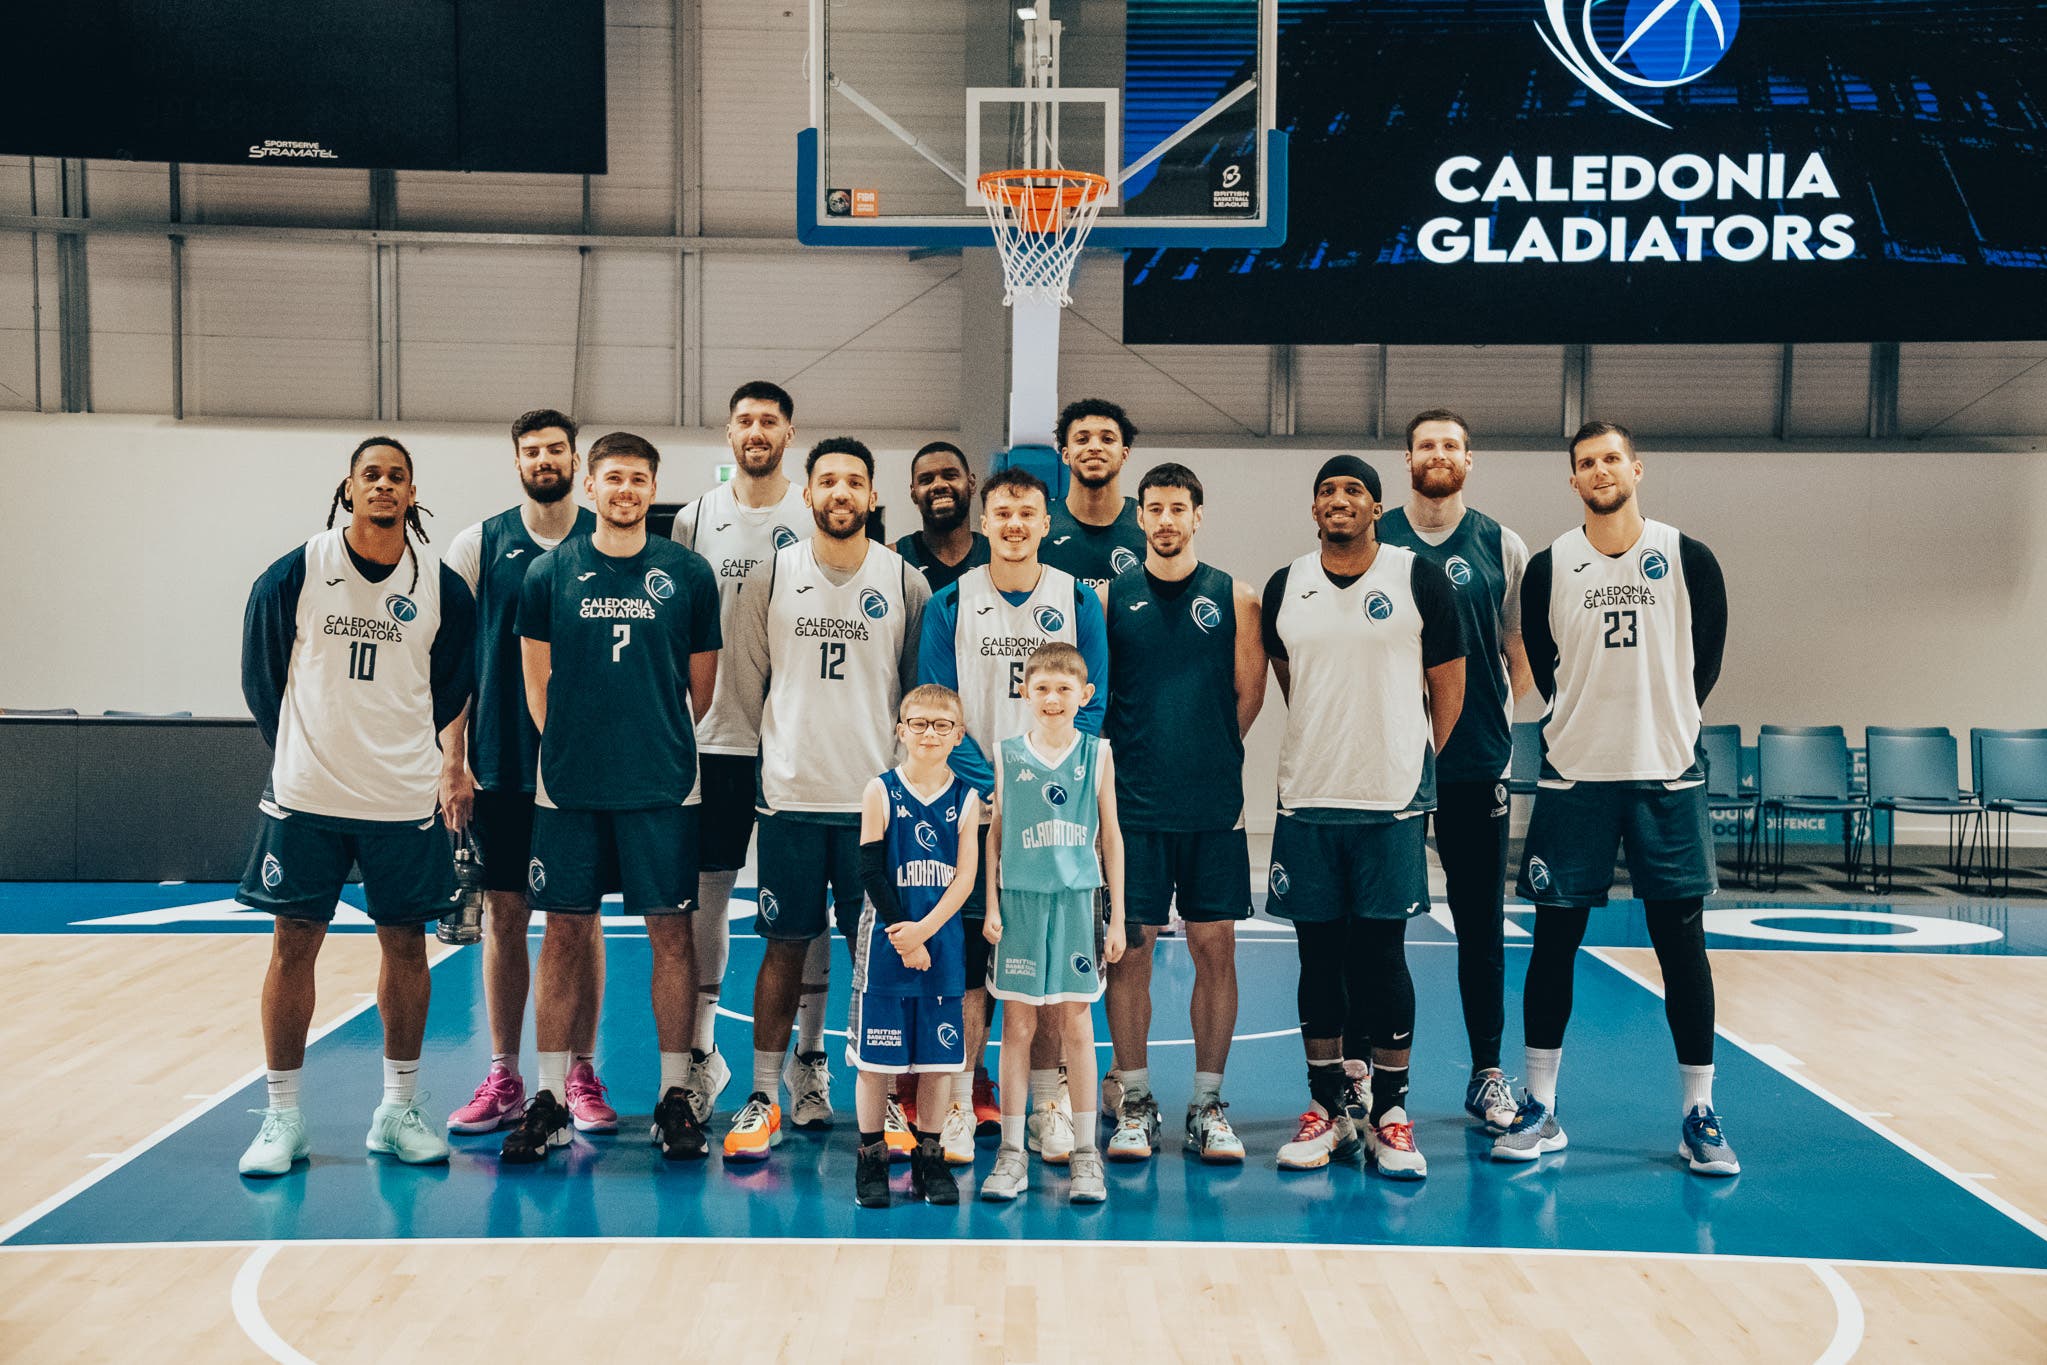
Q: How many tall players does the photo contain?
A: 12